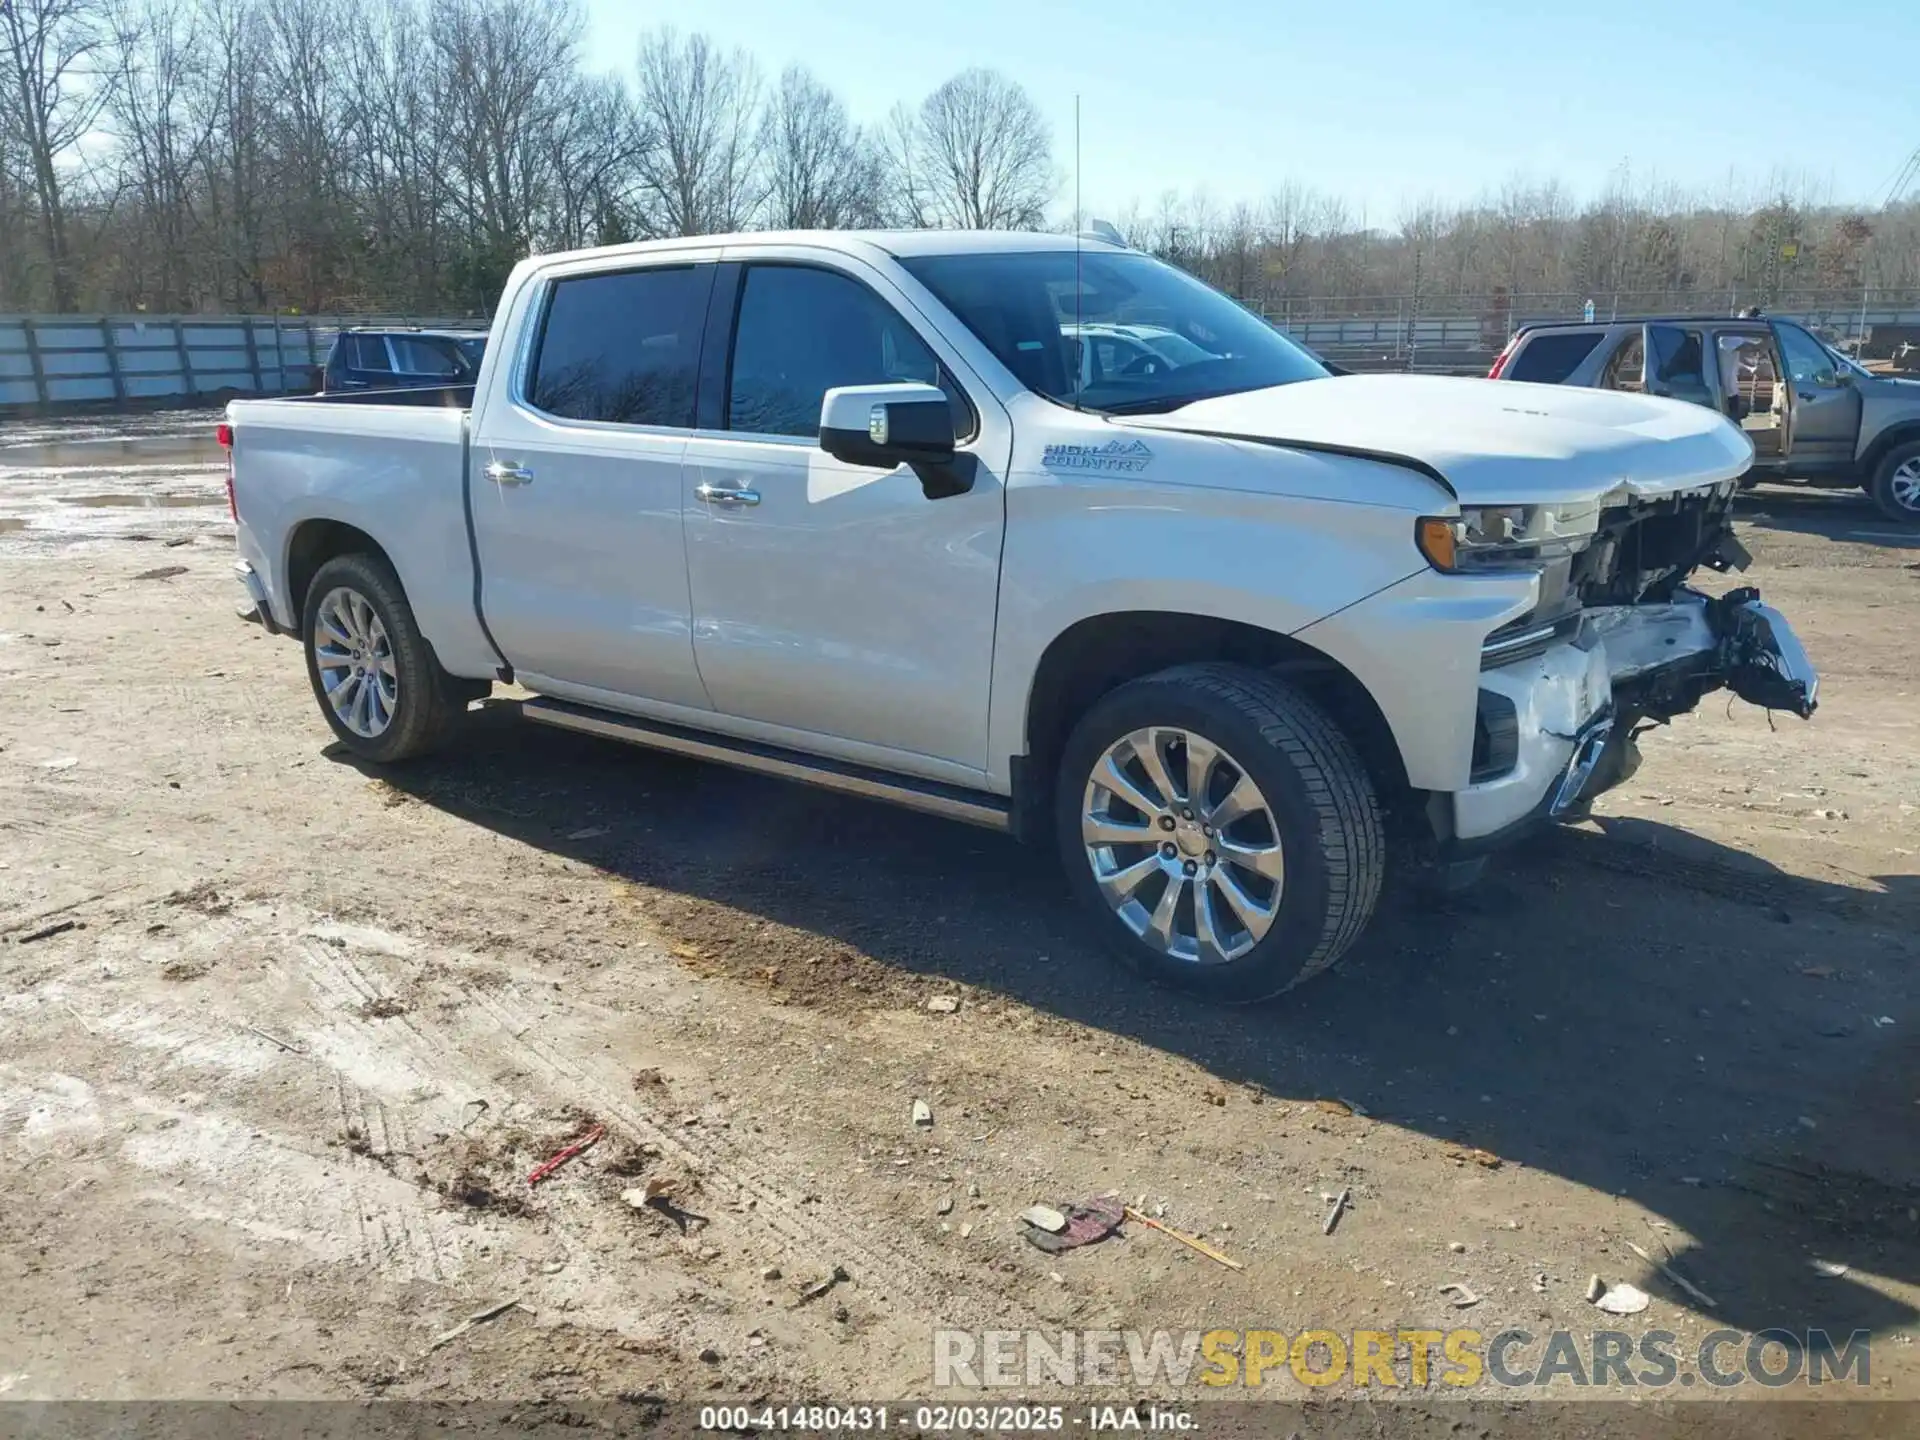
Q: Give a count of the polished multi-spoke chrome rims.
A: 2